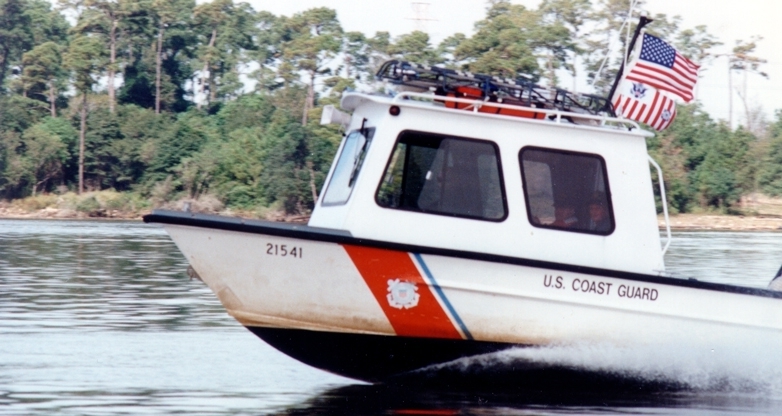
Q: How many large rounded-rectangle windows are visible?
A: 2